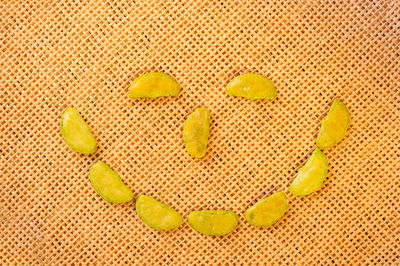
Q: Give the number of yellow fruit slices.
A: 10